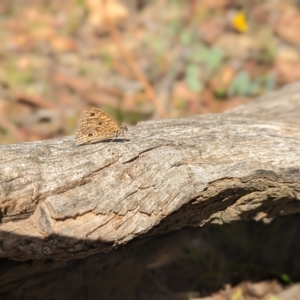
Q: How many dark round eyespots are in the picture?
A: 3